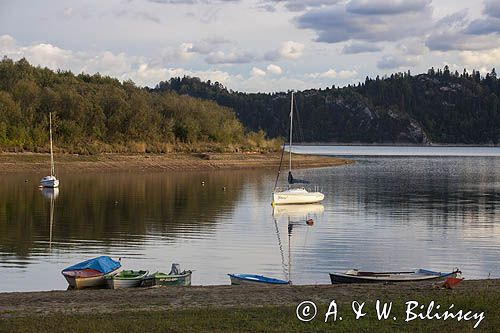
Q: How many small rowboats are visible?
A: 5